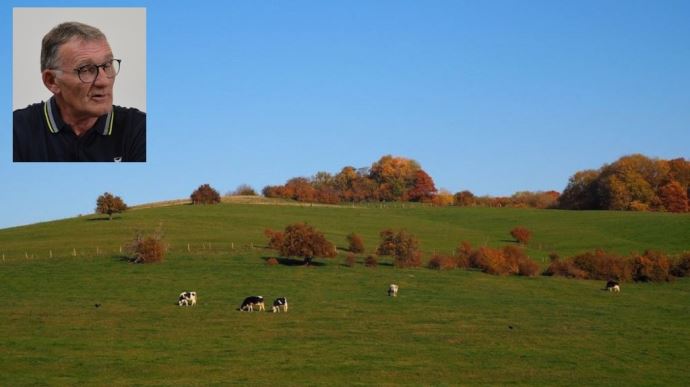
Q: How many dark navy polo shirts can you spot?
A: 1